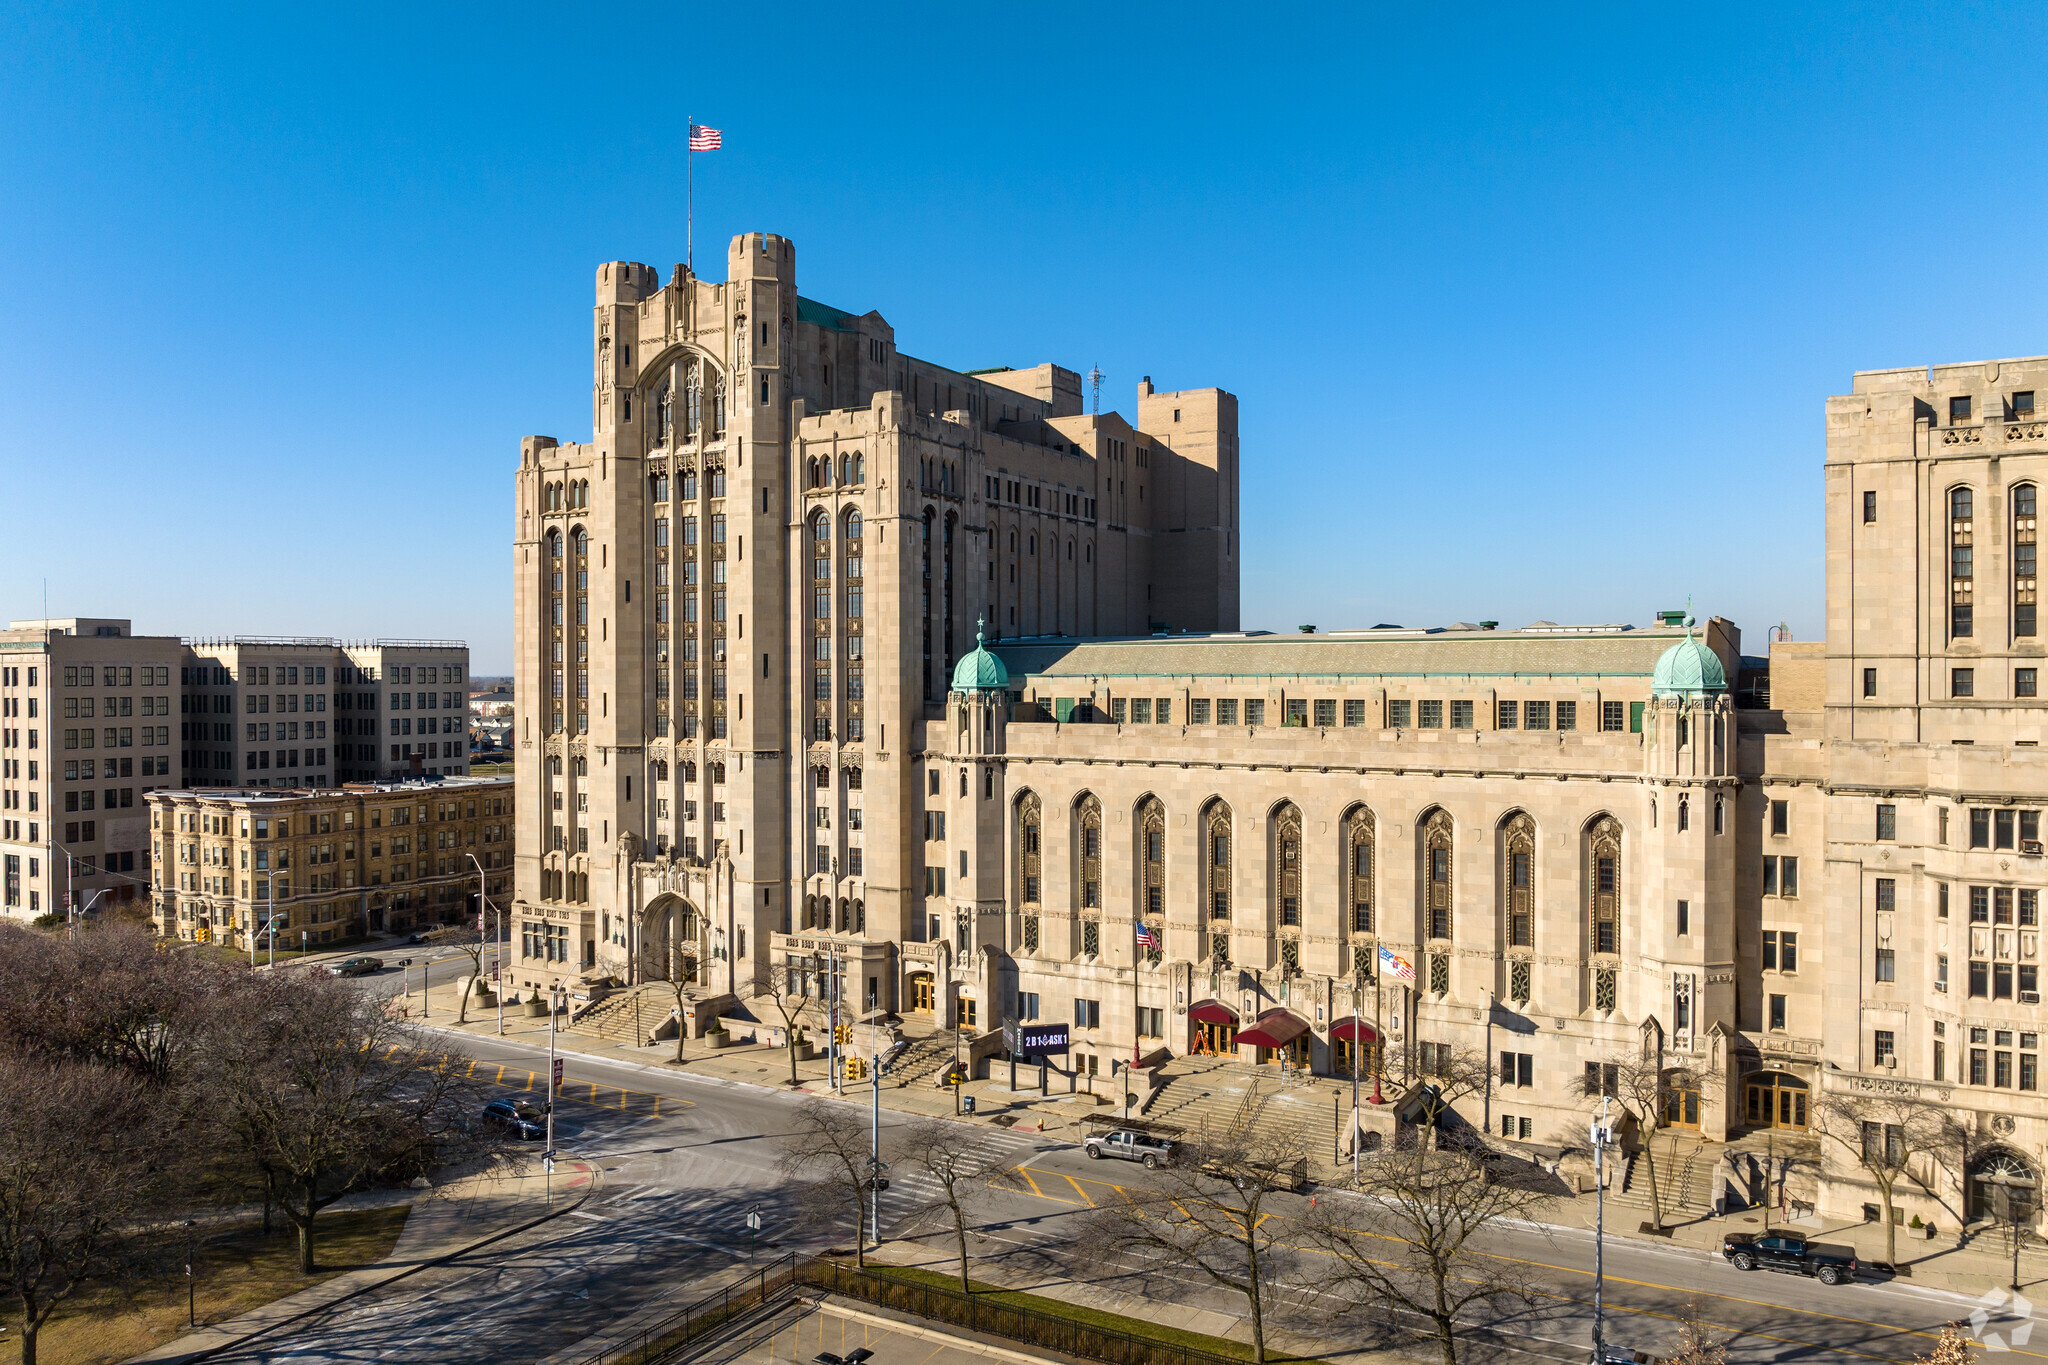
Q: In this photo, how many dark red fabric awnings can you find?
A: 3